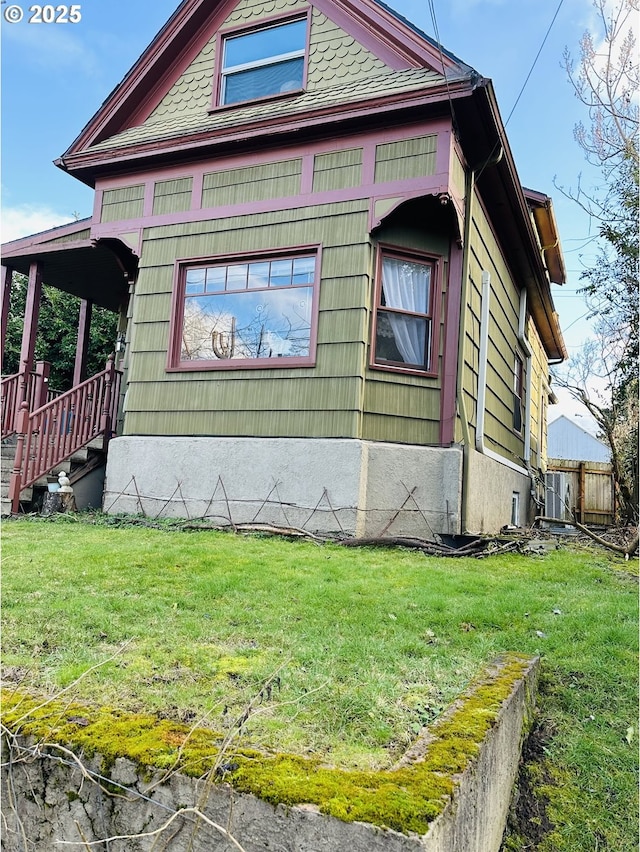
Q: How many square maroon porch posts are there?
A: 3